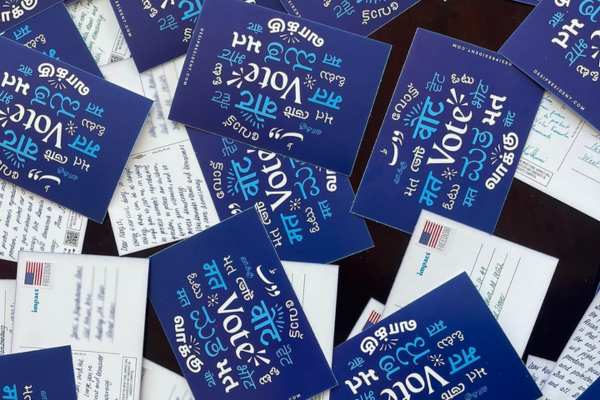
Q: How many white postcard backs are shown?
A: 12